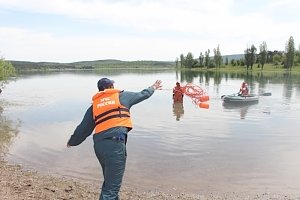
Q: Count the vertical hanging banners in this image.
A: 0